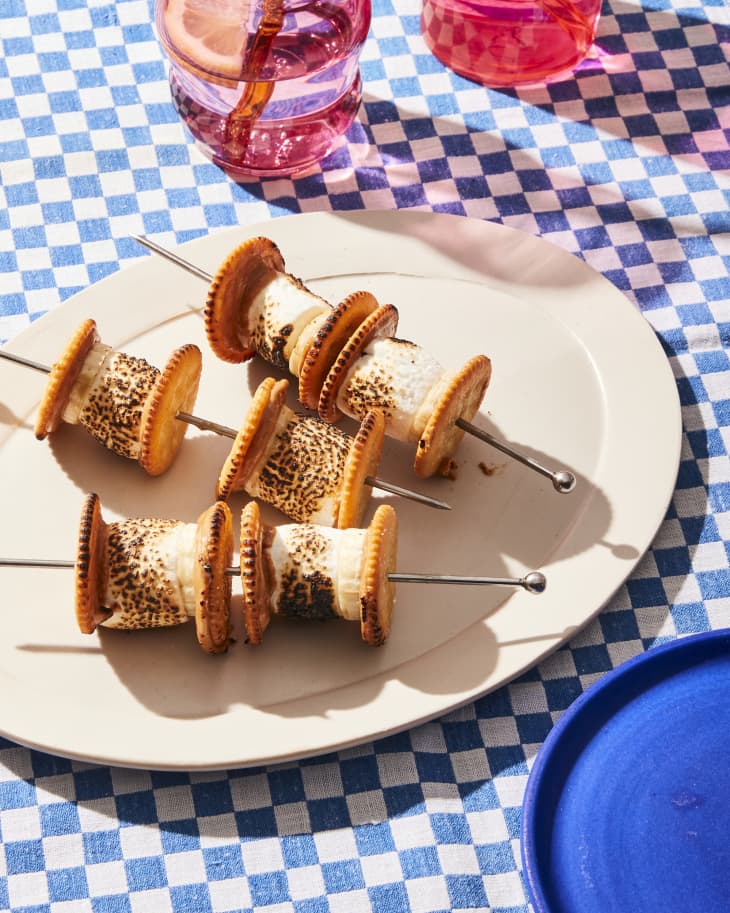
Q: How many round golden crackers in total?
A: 12